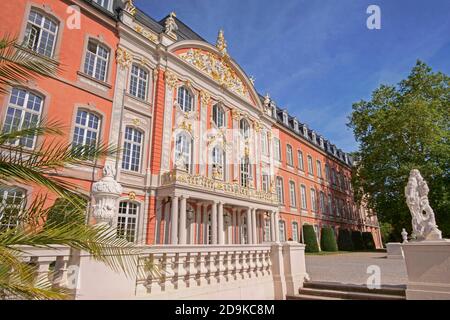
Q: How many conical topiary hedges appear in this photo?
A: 5